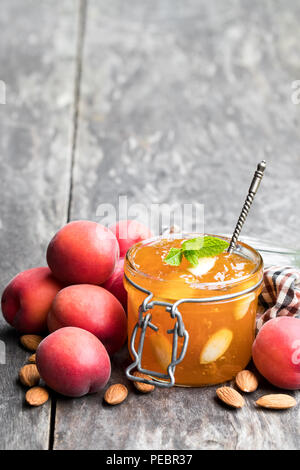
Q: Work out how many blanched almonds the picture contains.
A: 4